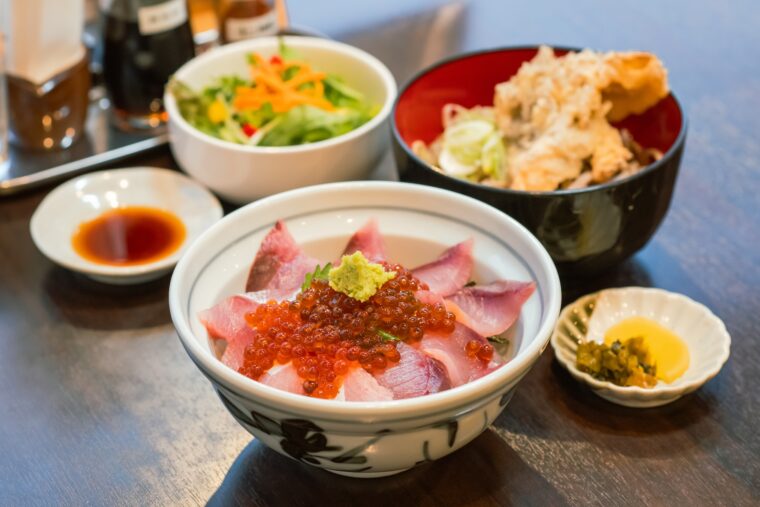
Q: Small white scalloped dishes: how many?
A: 1